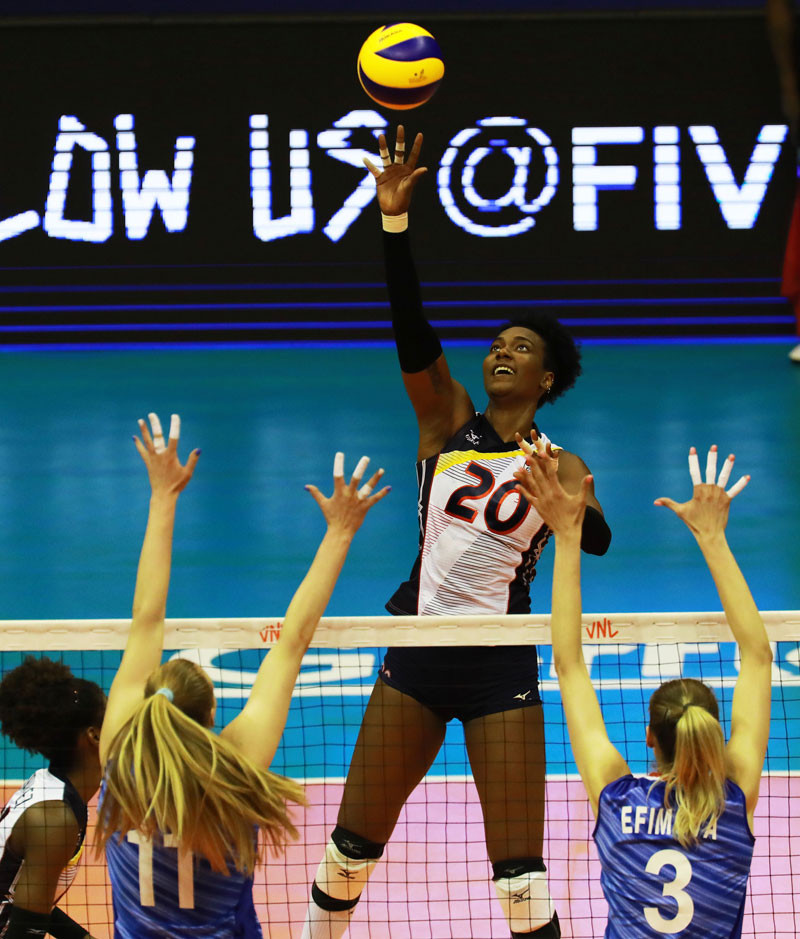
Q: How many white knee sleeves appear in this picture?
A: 2